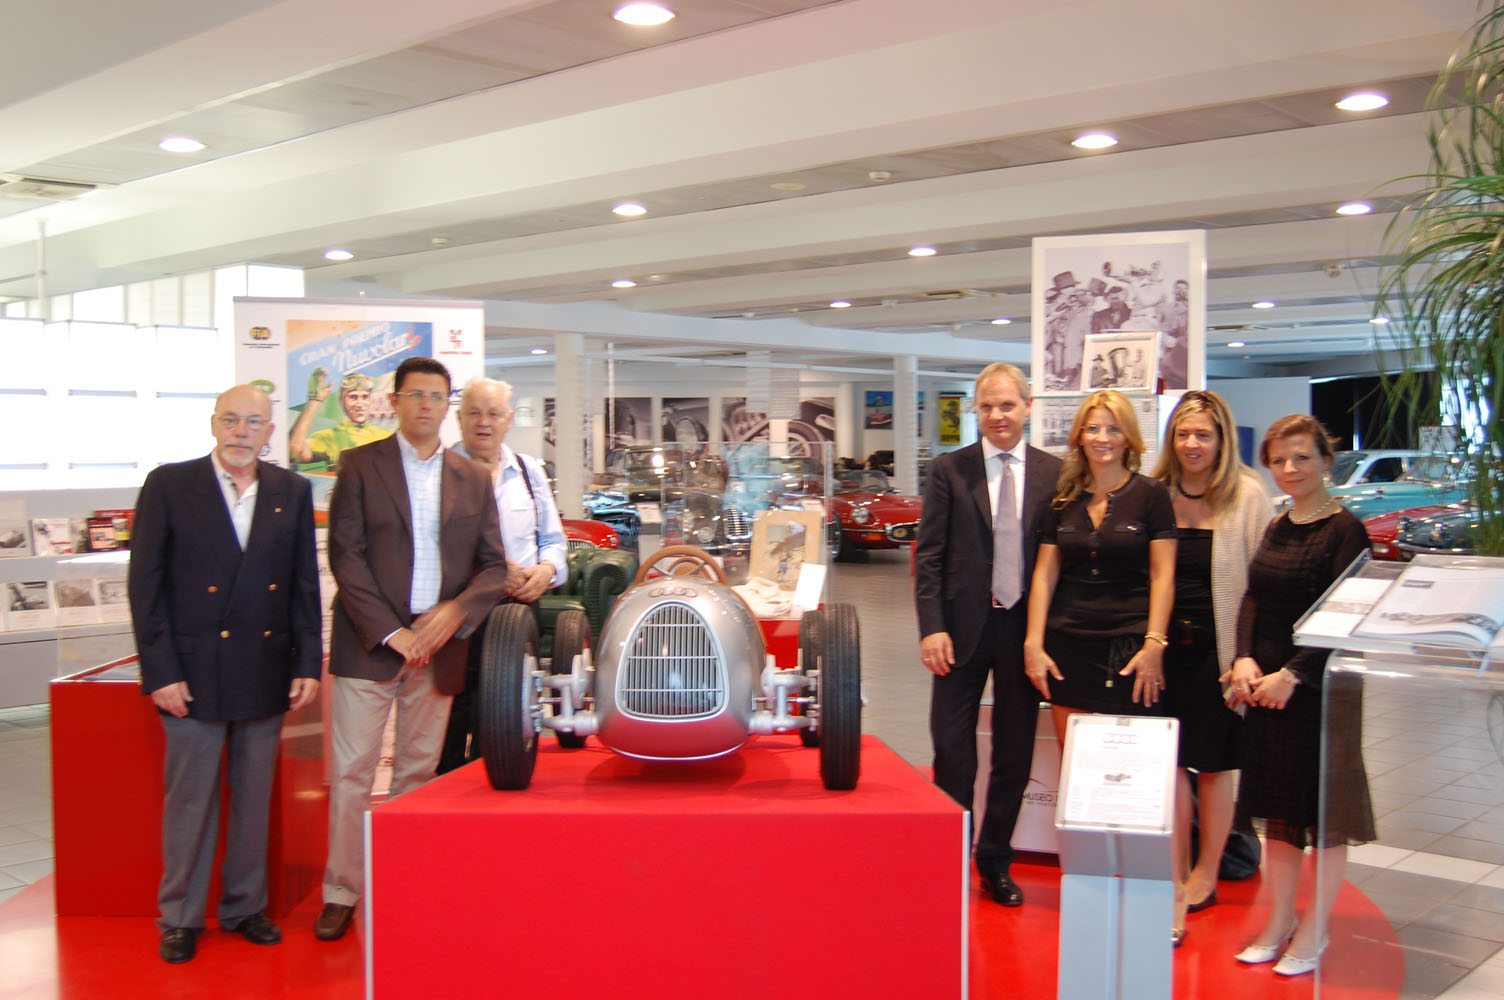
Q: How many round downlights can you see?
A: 15